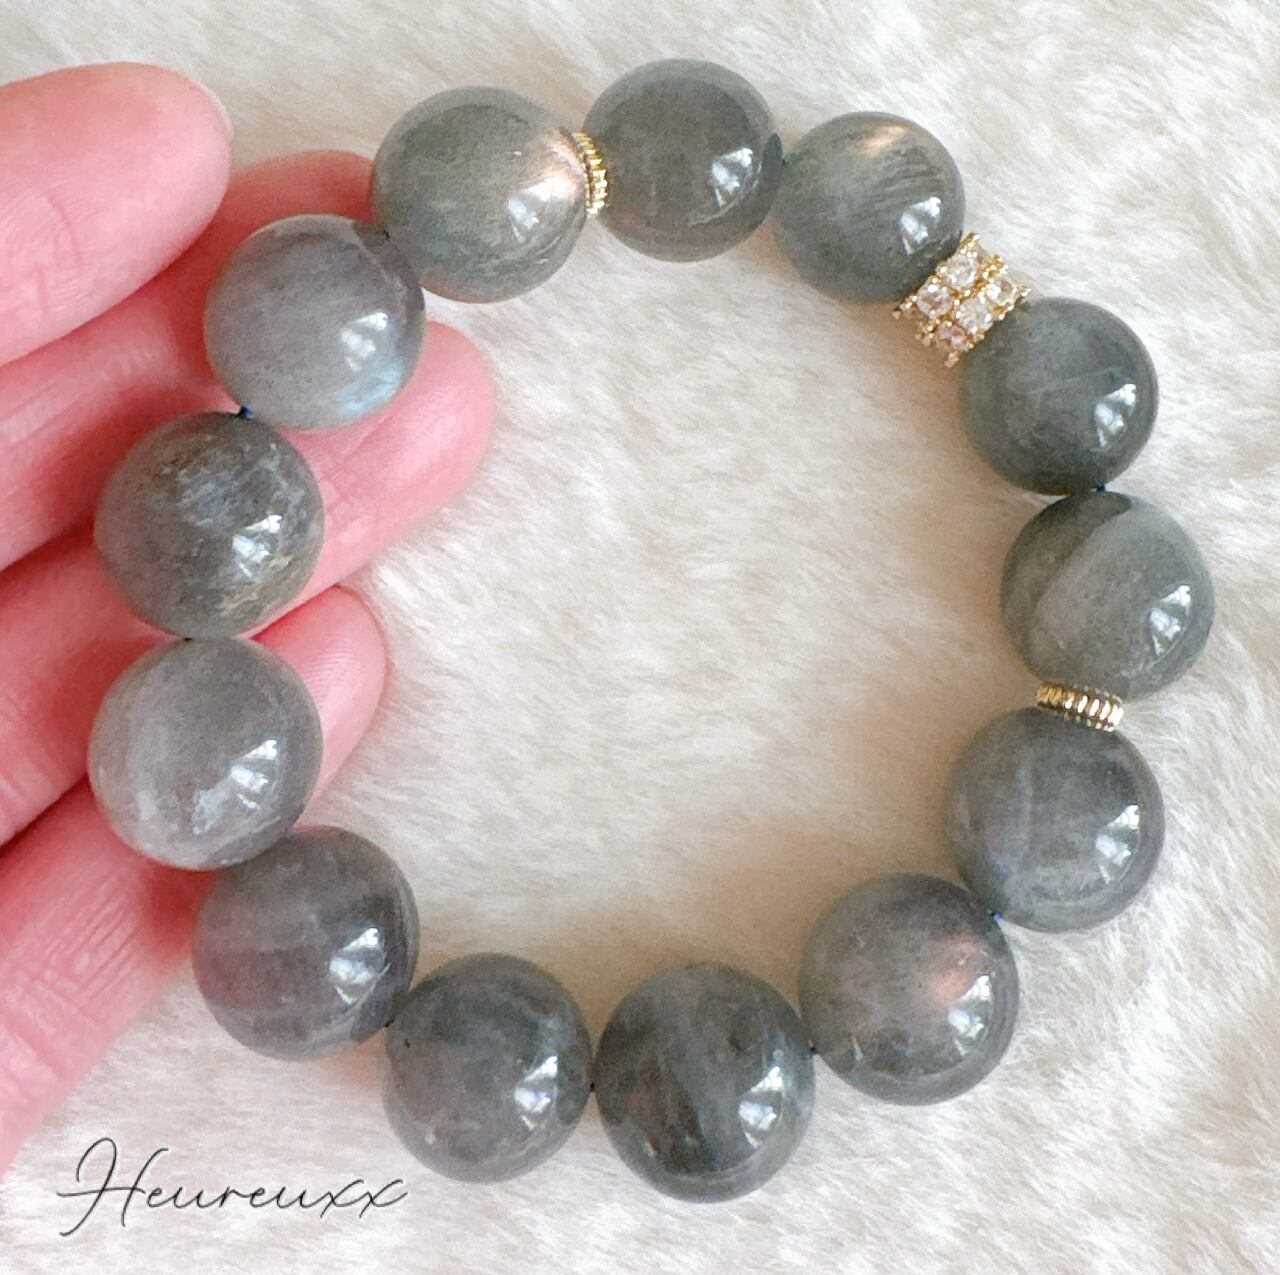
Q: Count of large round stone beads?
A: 13